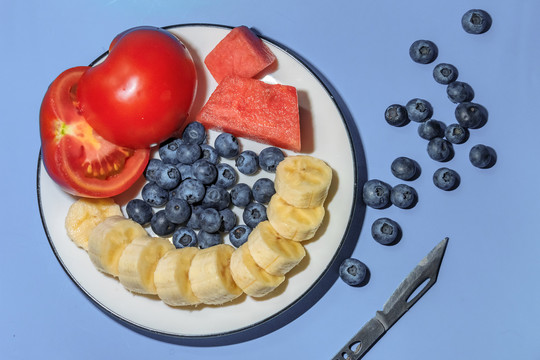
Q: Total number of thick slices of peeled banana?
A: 9